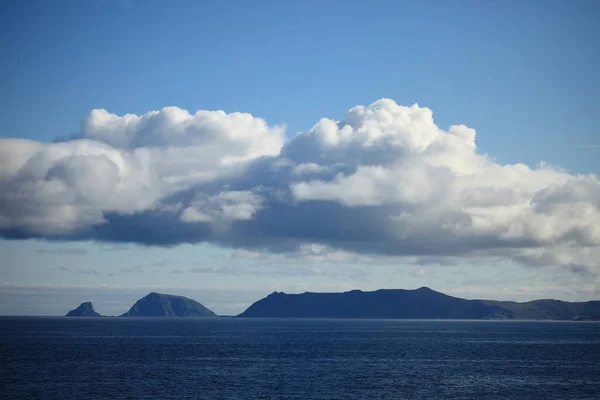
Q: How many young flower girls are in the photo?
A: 0